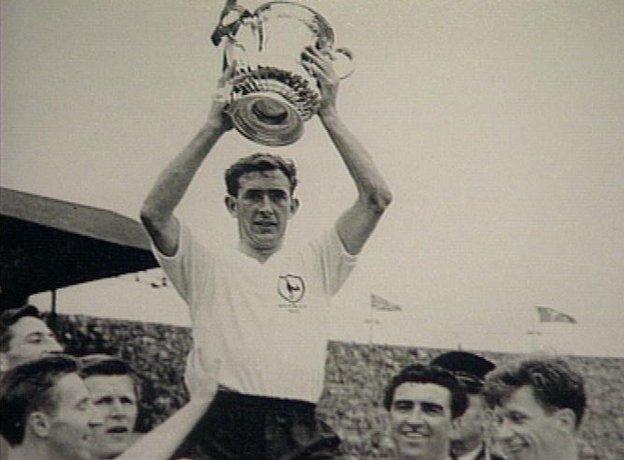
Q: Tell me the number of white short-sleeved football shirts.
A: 1